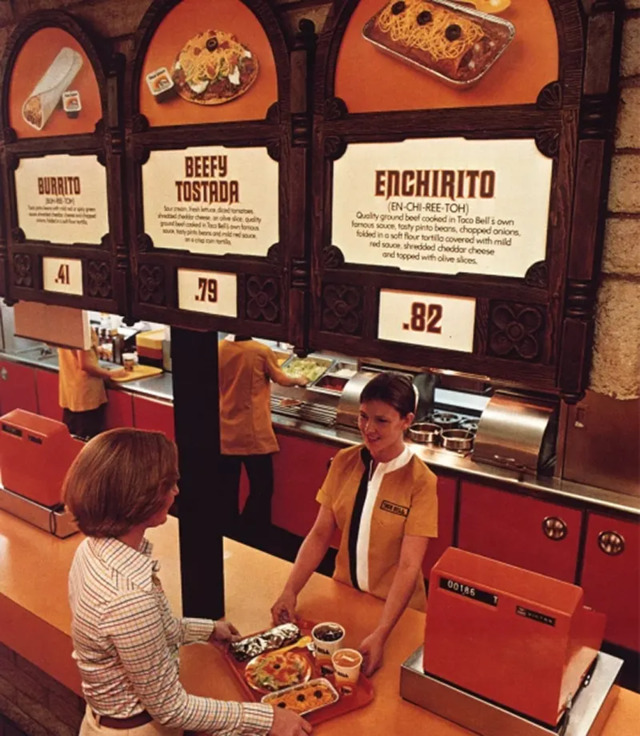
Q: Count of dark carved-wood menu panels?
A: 3